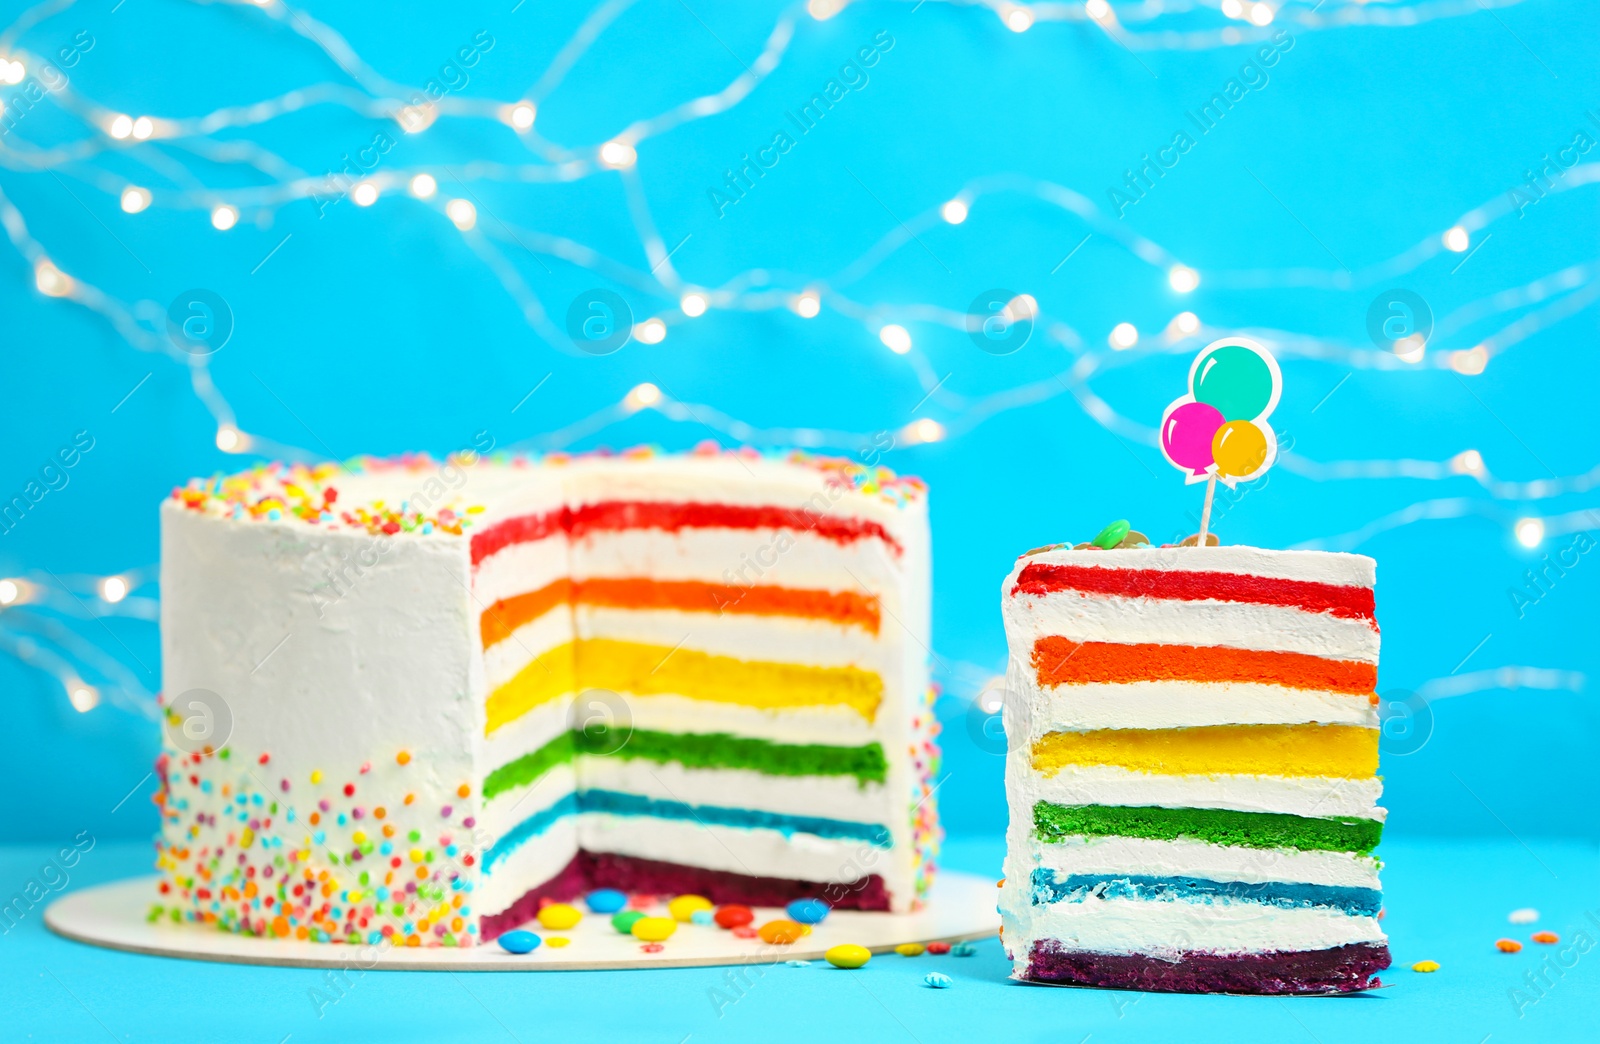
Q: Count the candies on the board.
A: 9